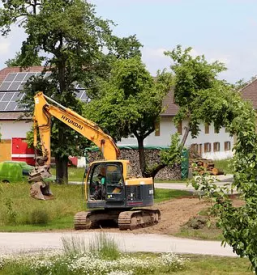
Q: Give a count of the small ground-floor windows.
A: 3